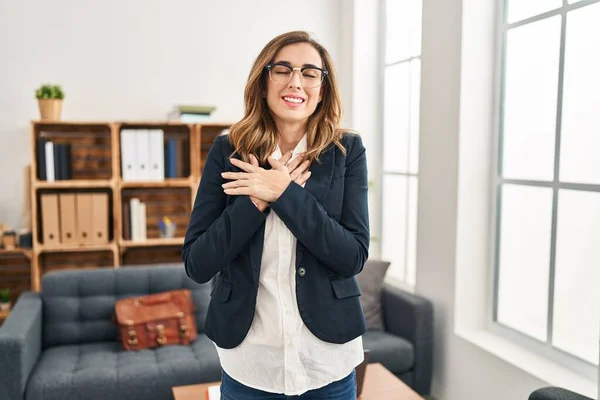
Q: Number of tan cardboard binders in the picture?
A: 4